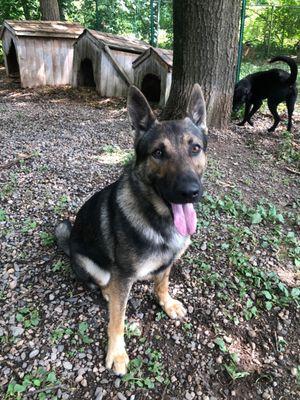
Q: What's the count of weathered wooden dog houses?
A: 3